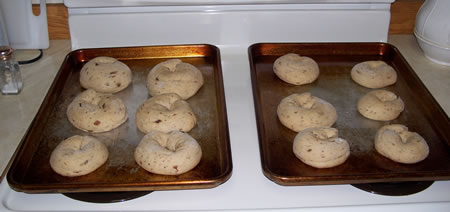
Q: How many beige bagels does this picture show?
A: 12